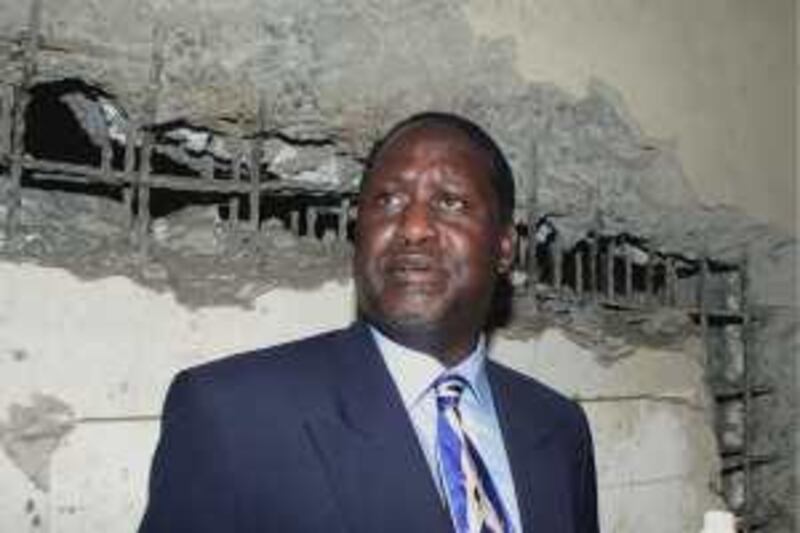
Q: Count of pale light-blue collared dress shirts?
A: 1